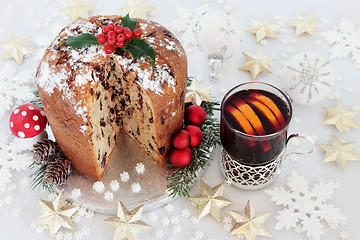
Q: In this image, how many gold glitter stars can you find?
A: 13